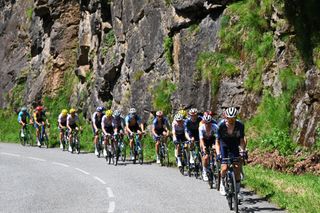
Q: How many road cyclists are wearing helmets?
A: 15